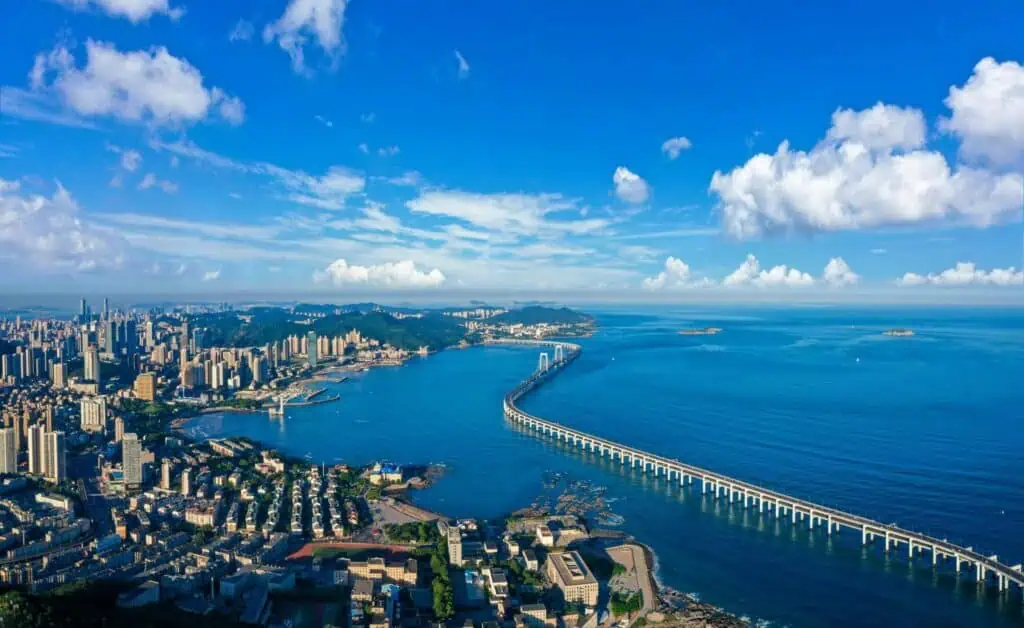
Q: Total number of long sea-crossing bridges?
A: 1